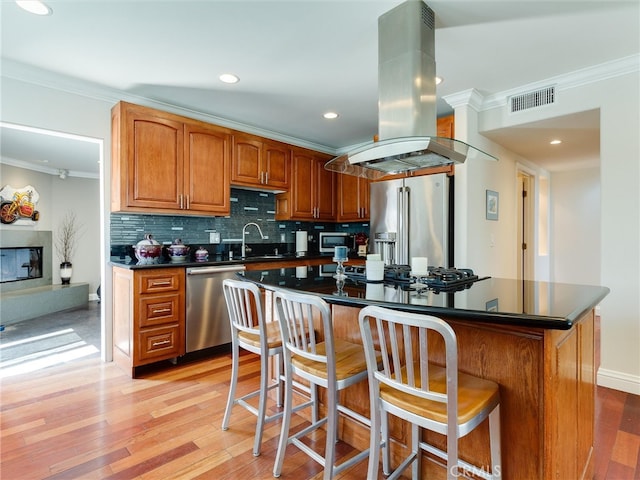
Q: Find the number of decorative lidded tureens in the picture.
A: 3